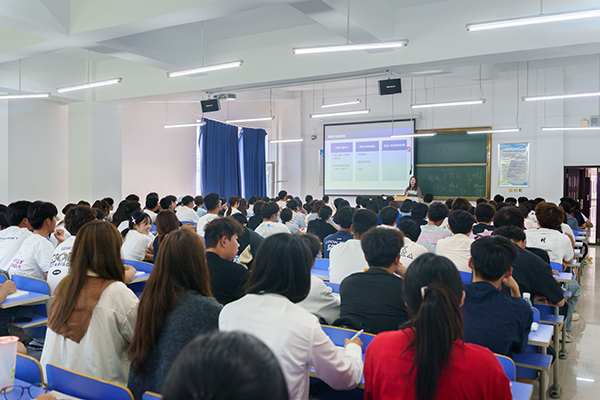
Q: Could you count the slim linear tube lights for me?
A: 15